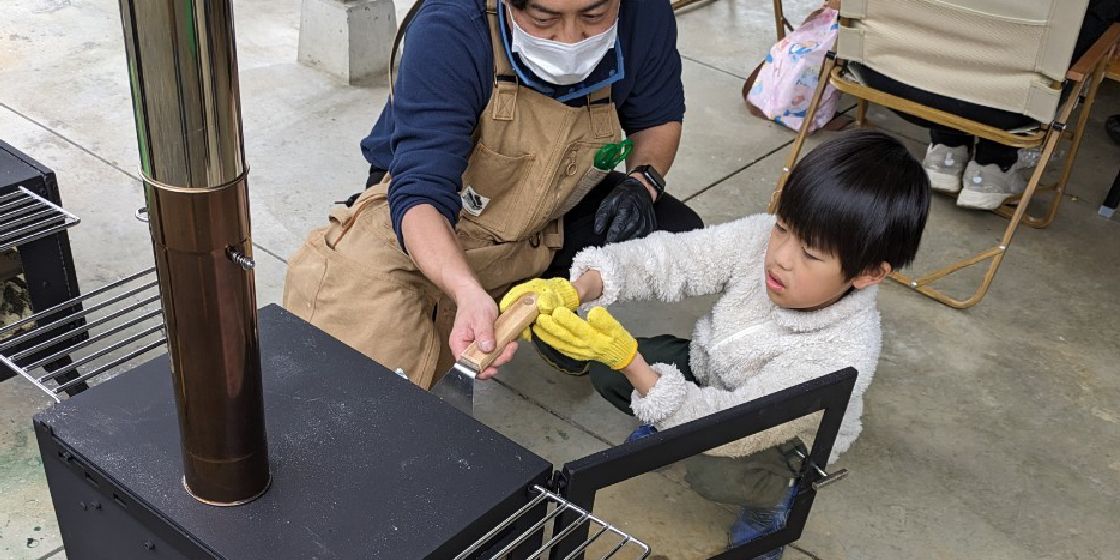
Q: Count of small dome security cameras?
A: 0